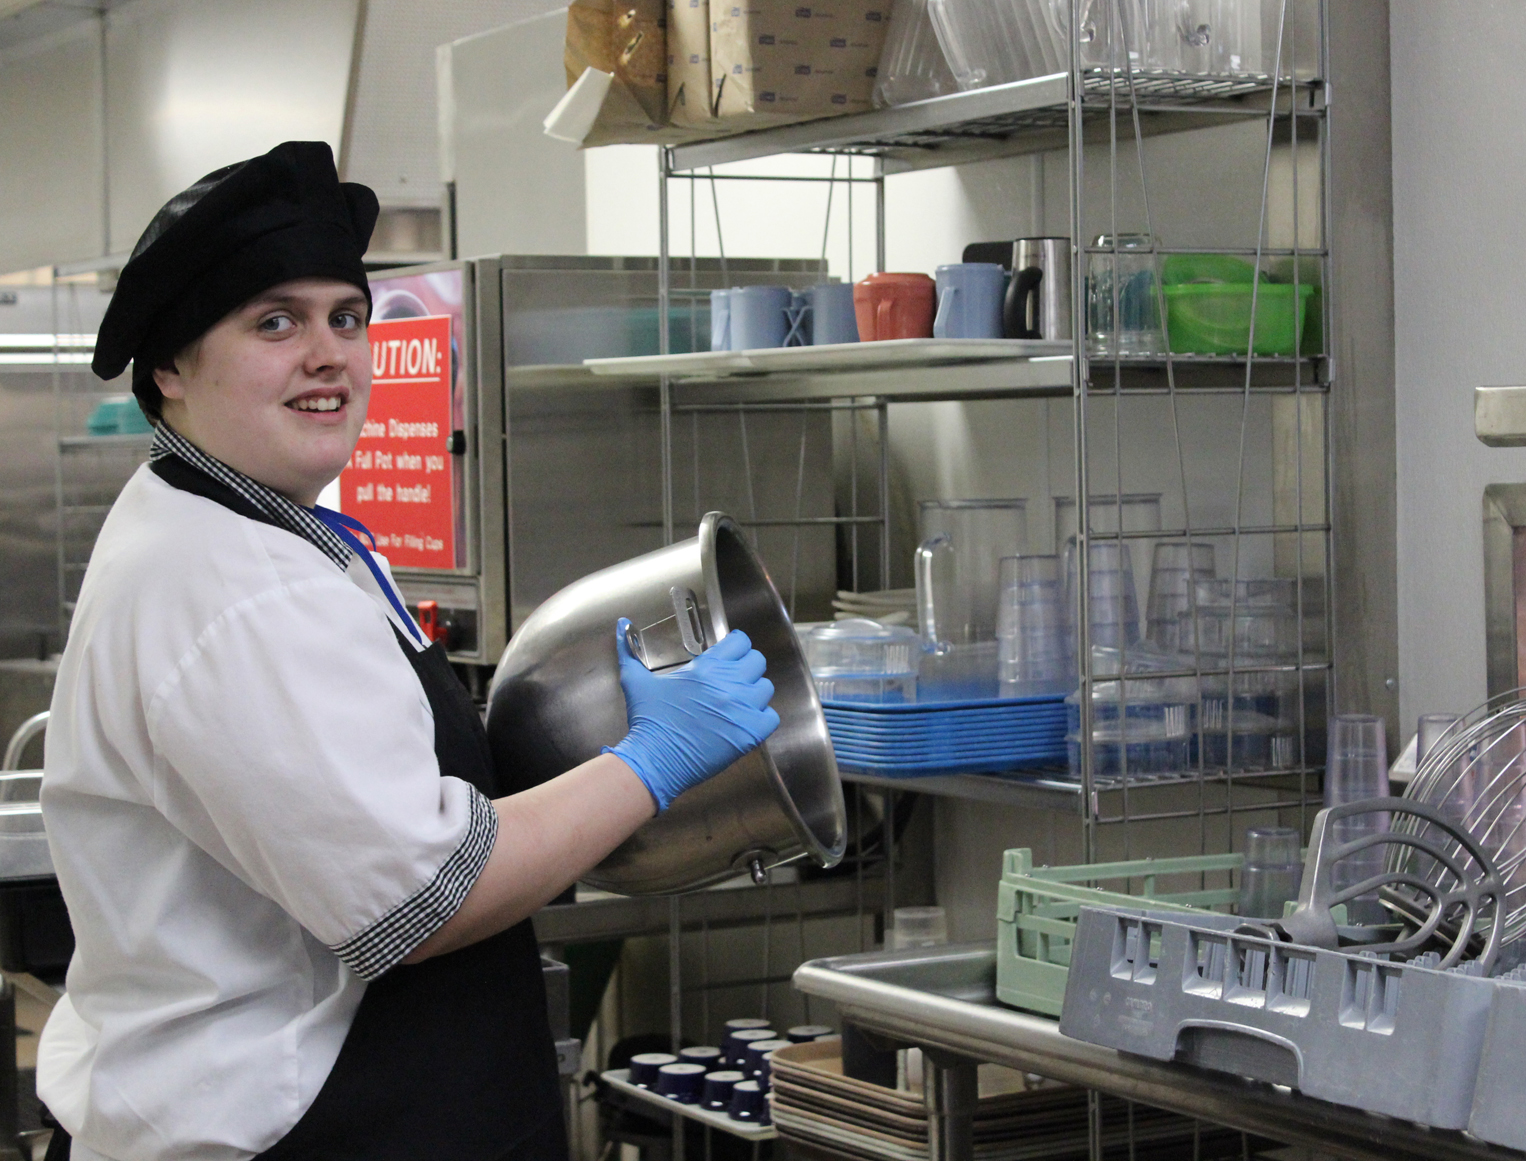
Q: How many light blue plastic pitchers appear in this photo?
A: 4